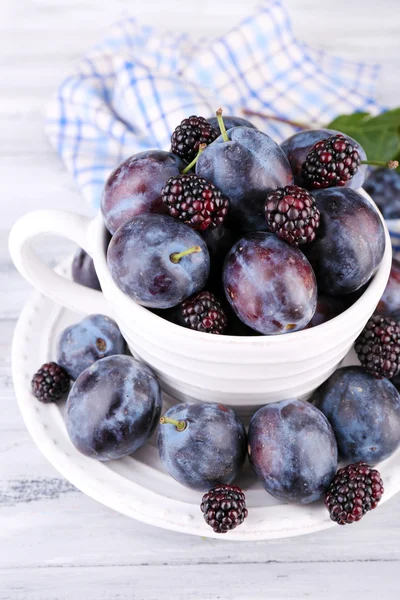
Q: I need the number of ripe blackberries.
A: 9